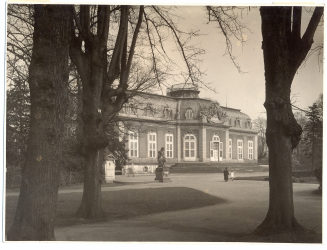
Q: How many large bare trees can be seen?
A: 3